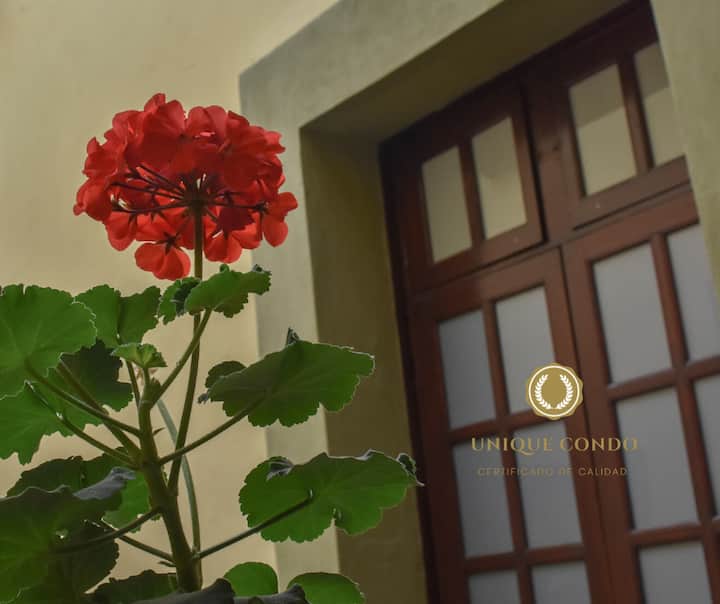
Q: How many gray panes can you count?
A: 11